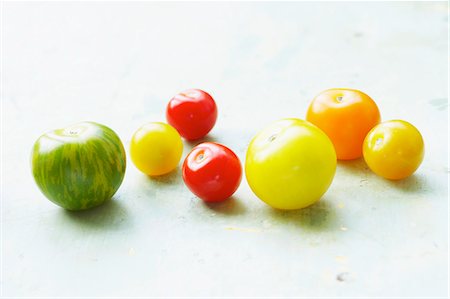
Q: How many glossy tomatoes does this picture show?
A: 7